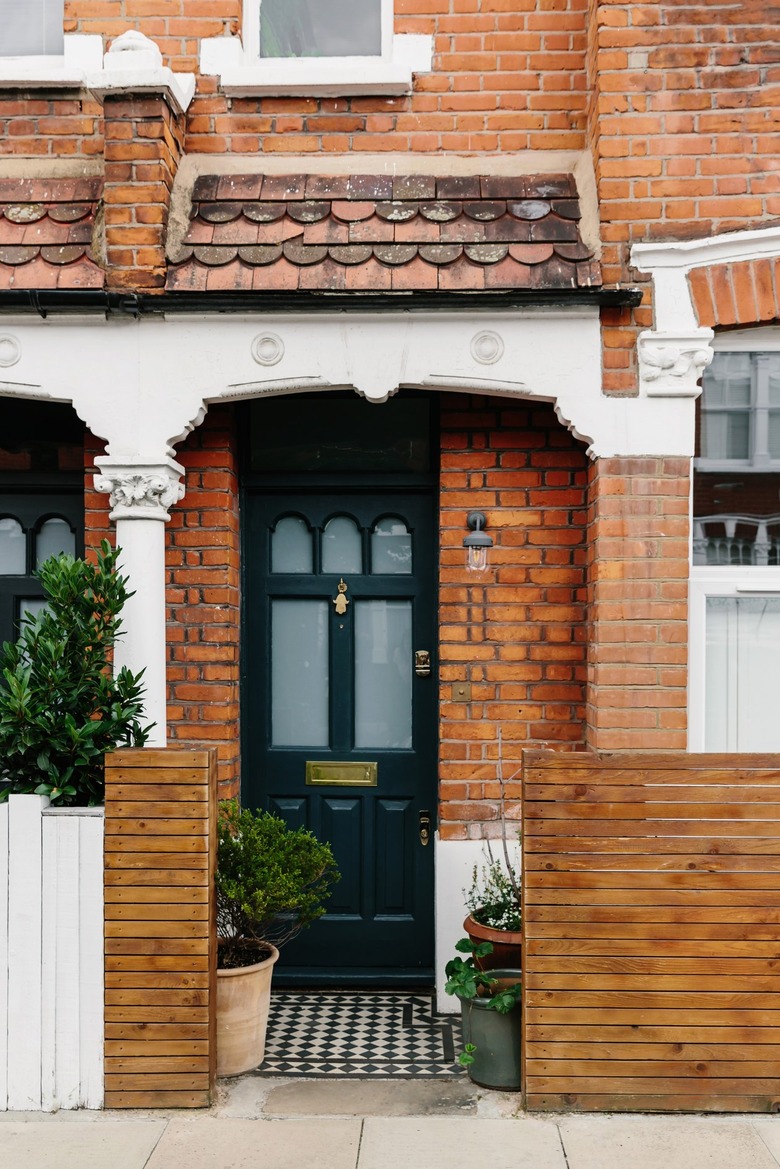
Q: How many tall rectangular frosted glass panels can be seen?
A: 2